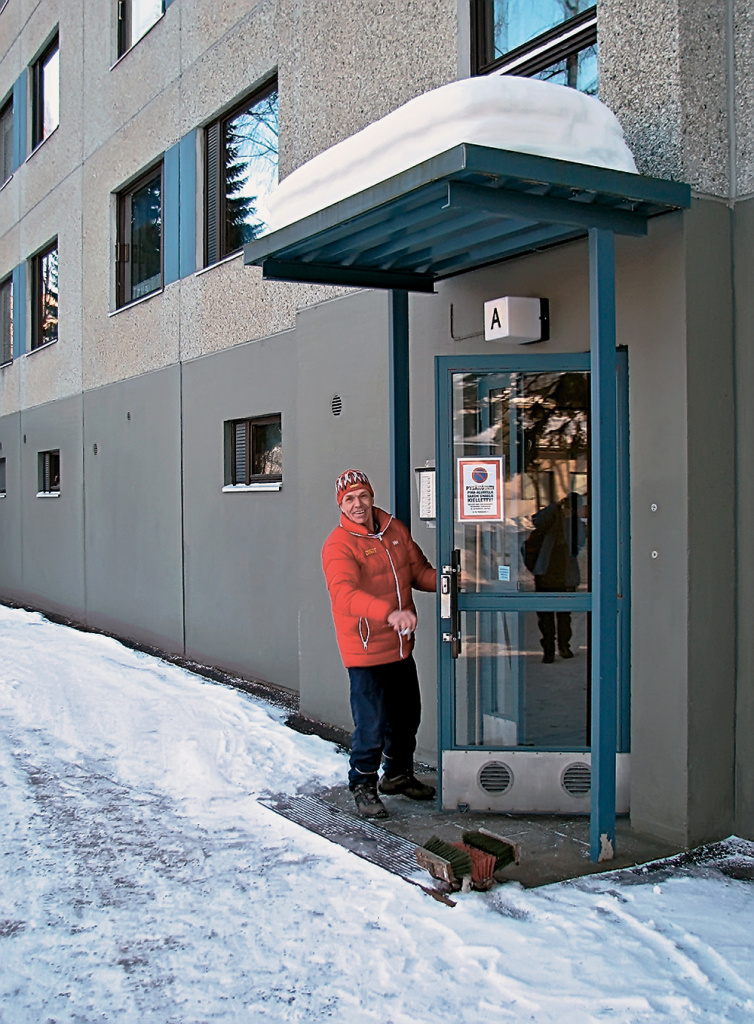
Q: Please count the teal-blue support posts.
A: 2